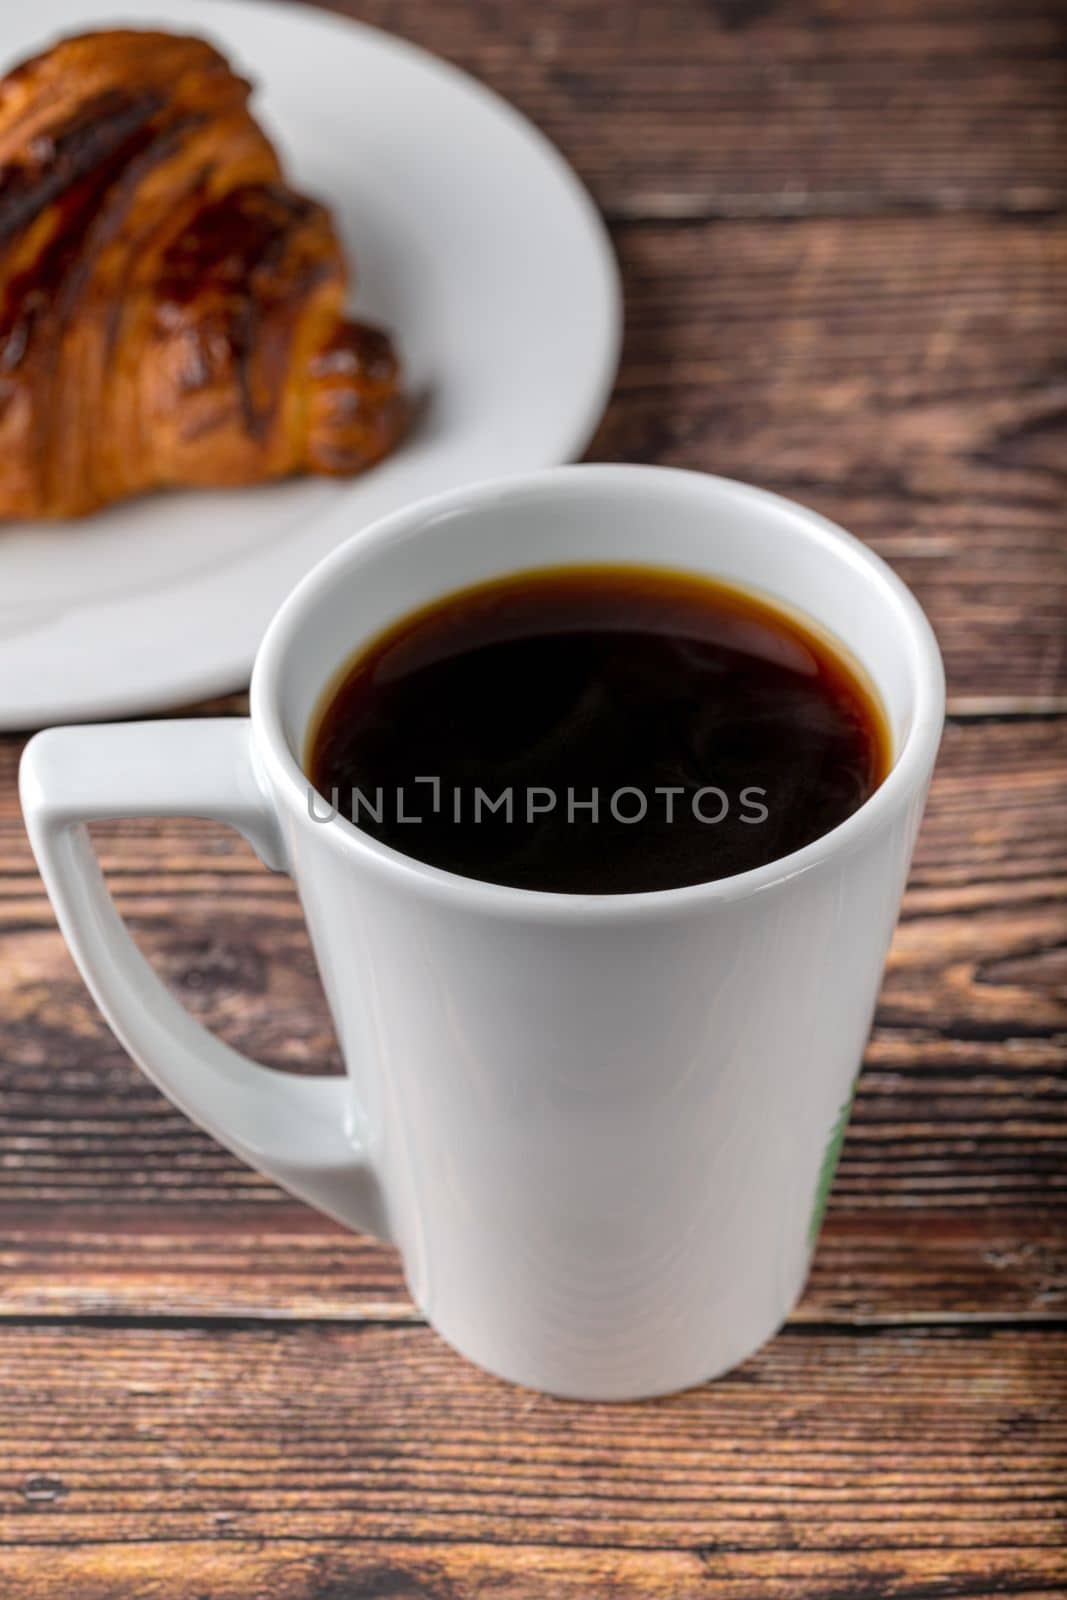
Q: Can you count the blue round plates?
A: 0